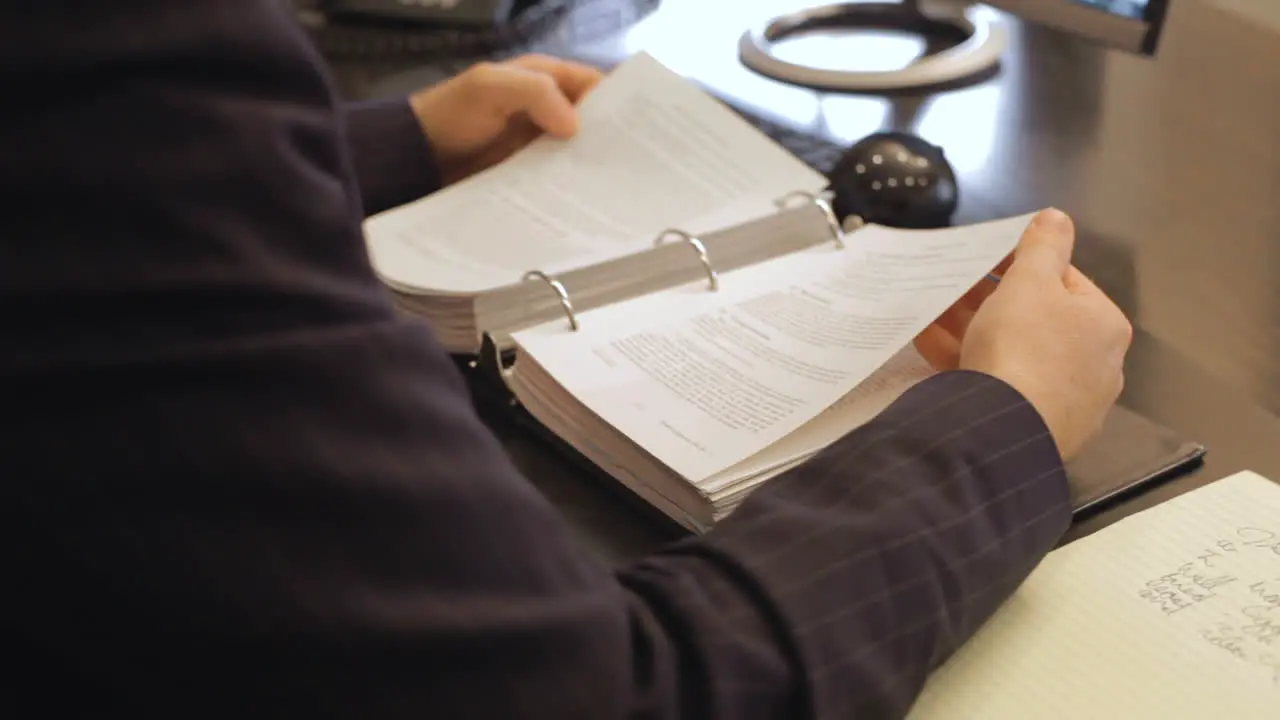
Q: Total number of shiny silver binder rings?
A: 3